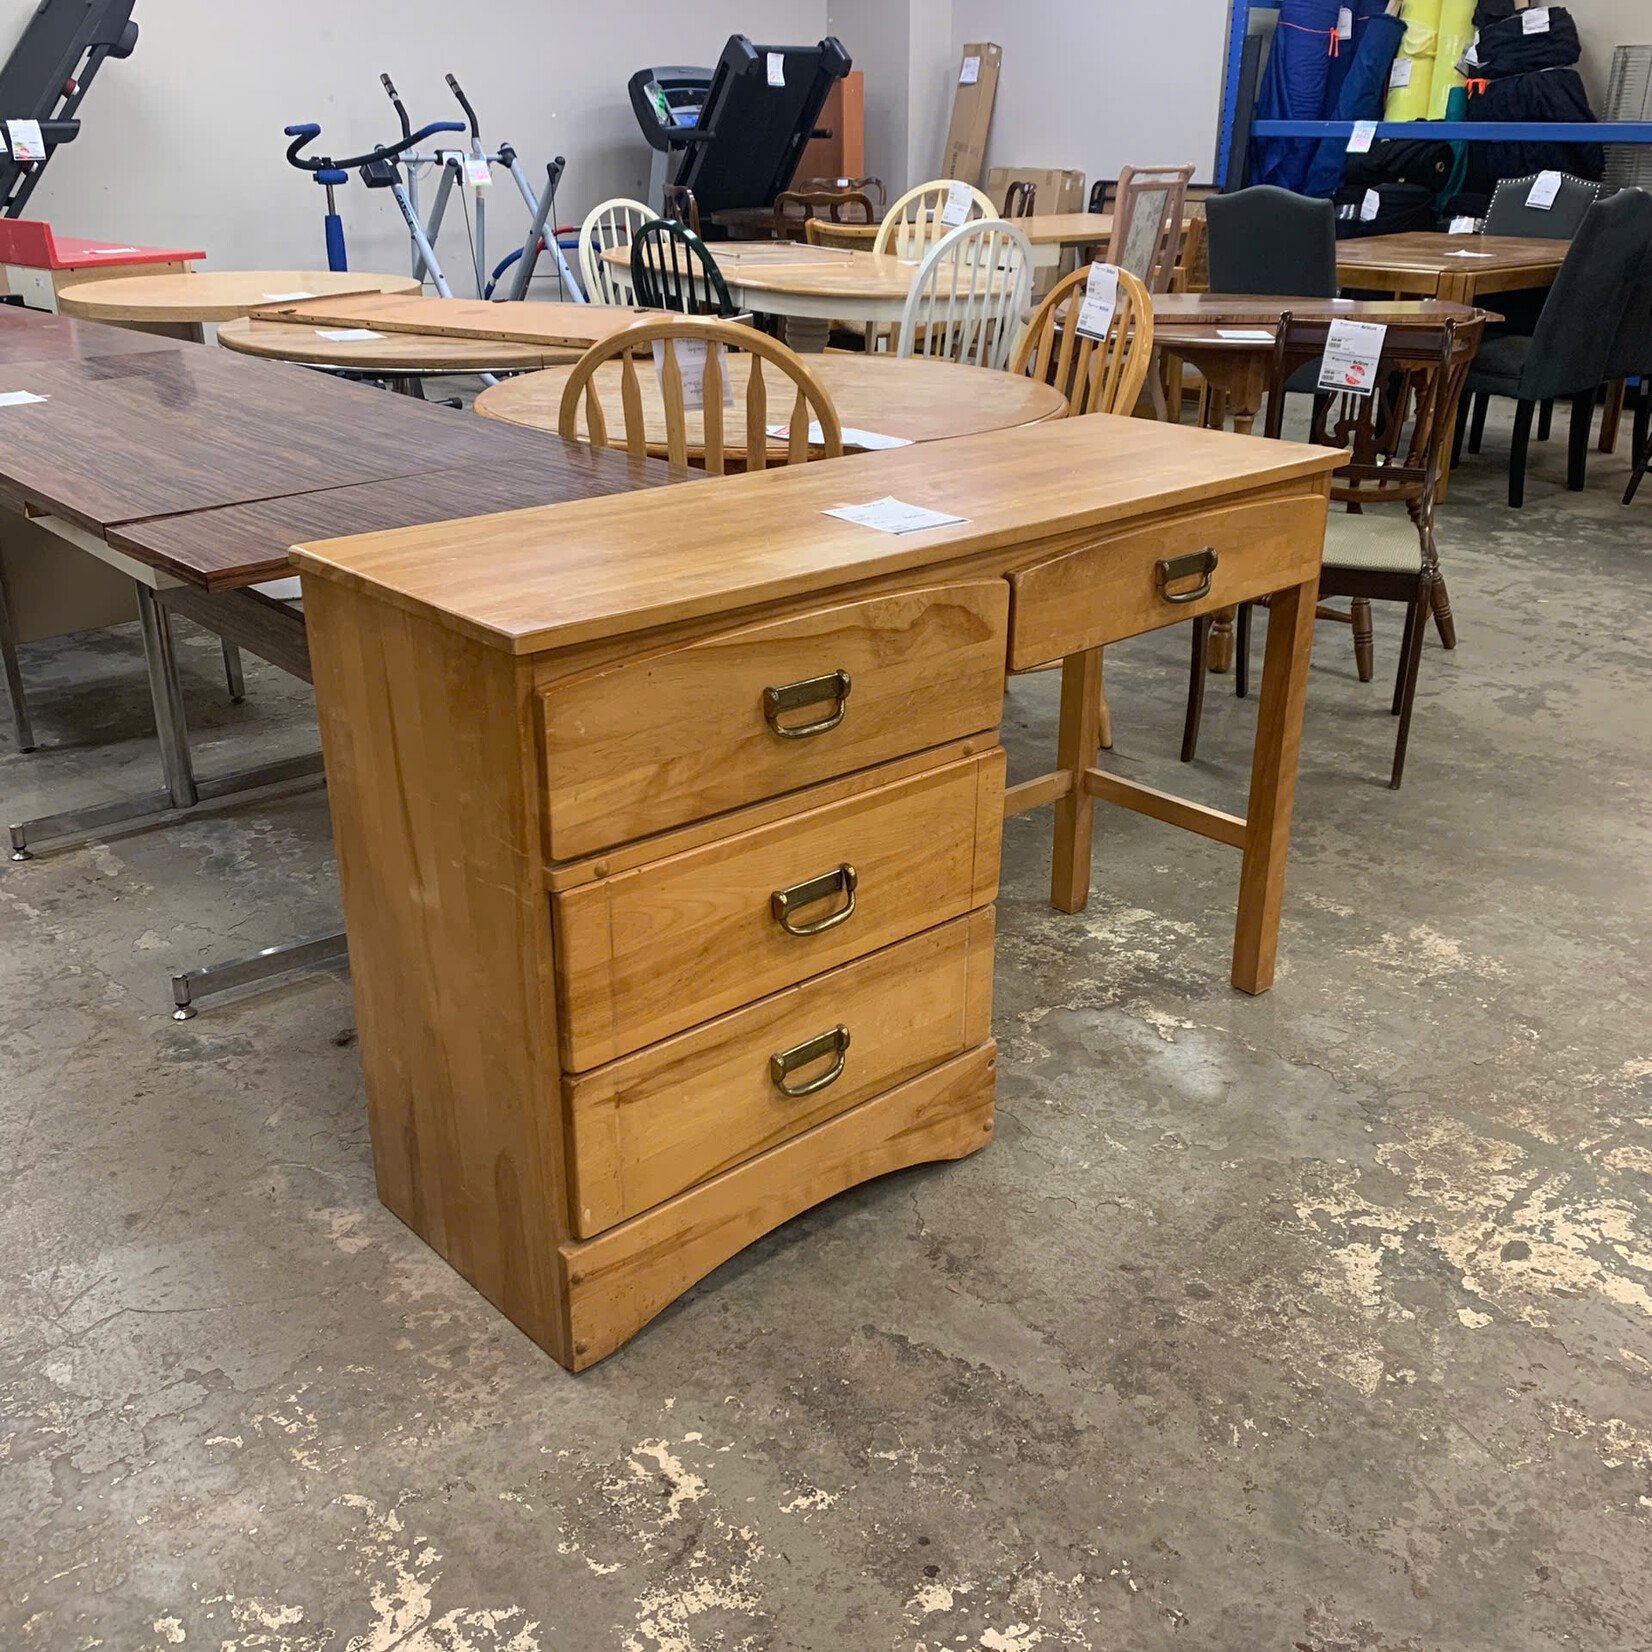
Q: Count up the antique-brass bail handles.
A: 4